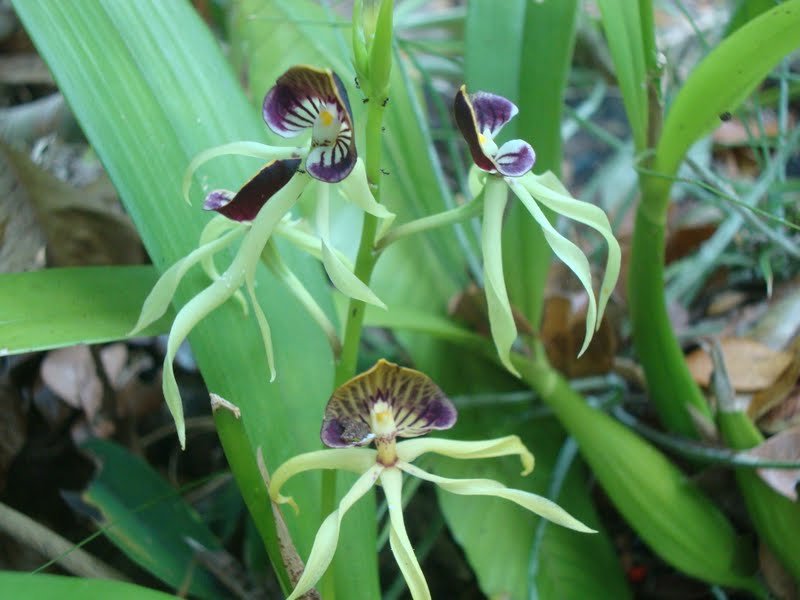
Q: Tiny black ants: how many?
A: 5